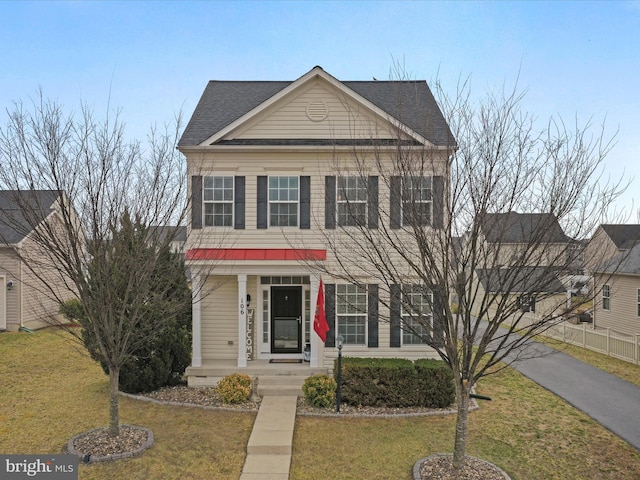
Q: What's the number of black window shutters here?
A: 12